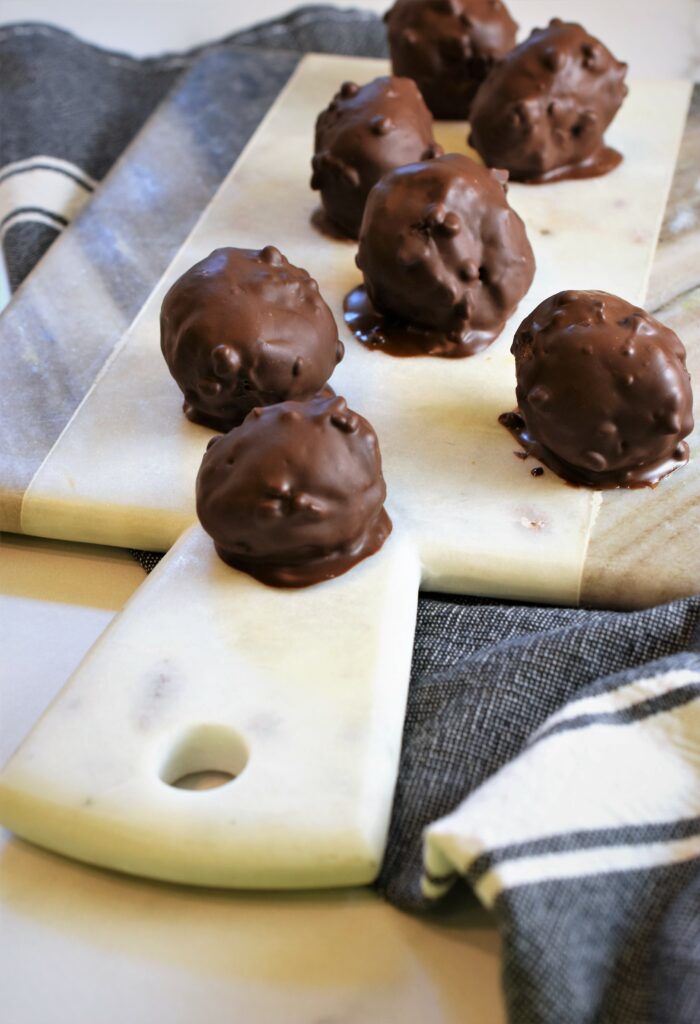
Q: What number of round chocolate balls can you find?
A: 7